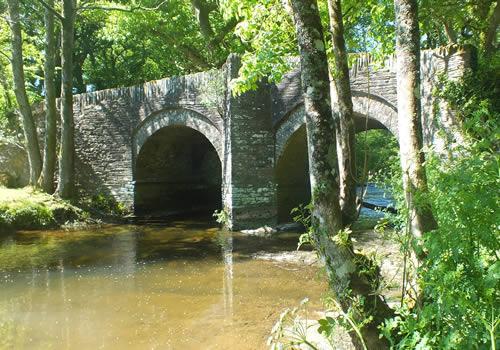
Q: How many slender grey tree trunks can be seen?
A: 6